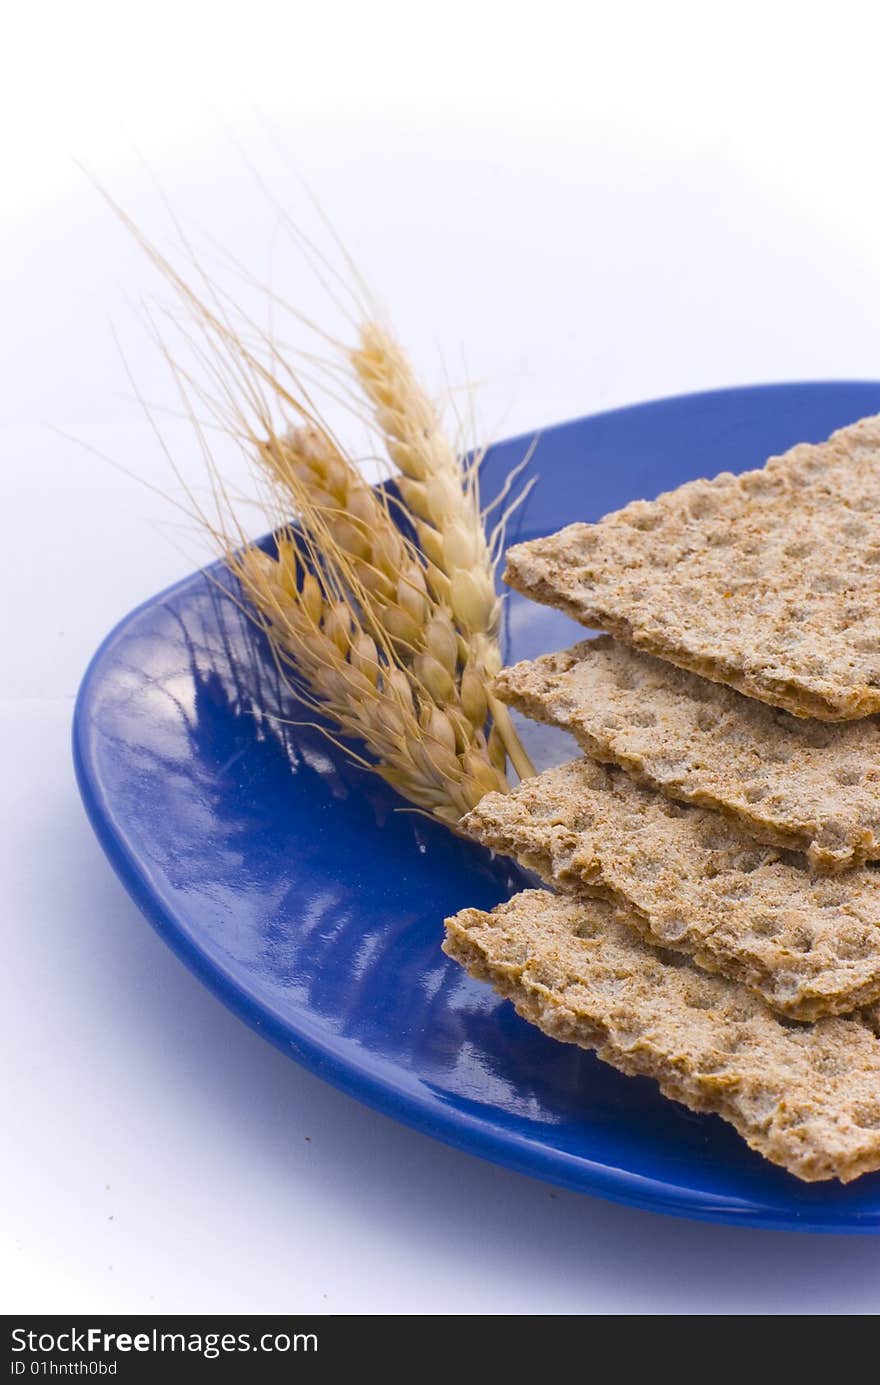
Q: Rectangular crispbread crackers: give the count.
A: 4